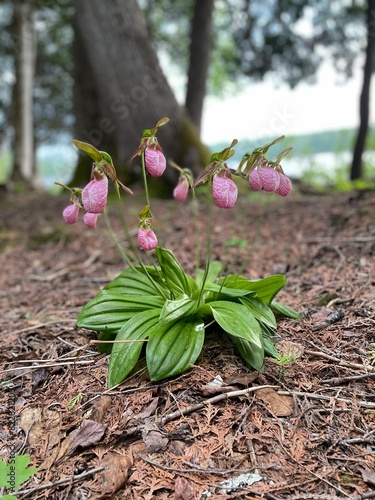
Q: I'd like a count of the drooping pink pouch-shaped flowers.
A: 10